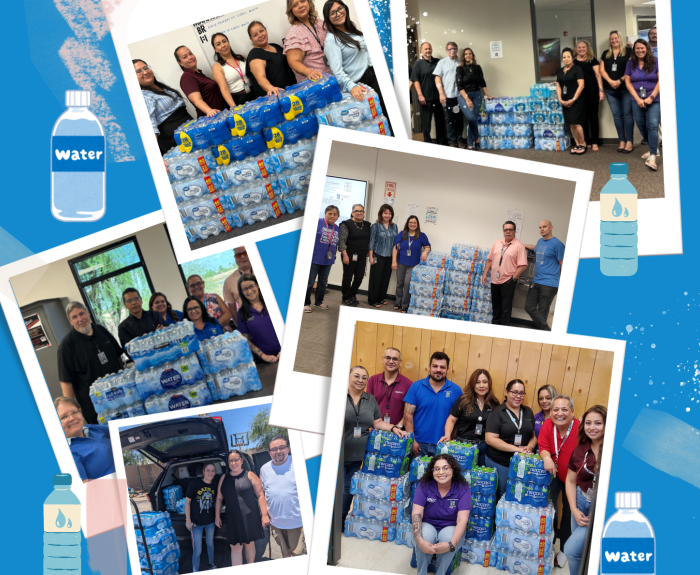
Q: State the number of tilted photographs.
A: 6